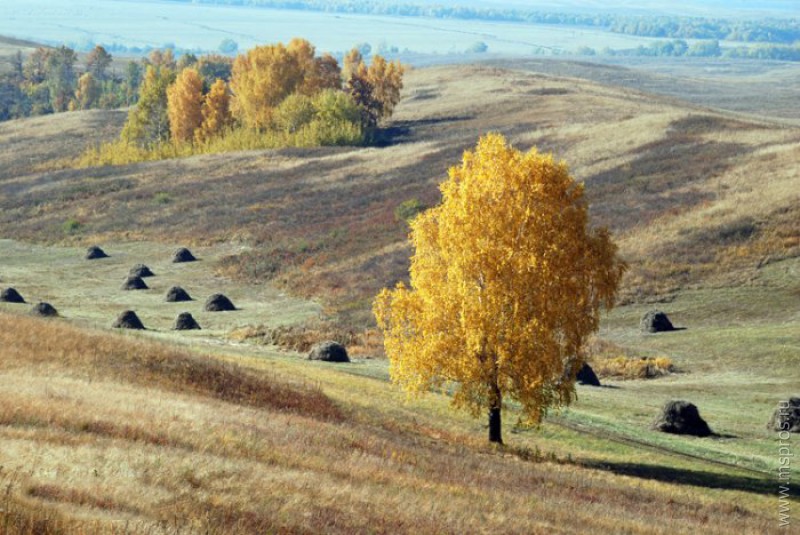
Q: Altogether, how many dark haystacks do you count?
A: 15